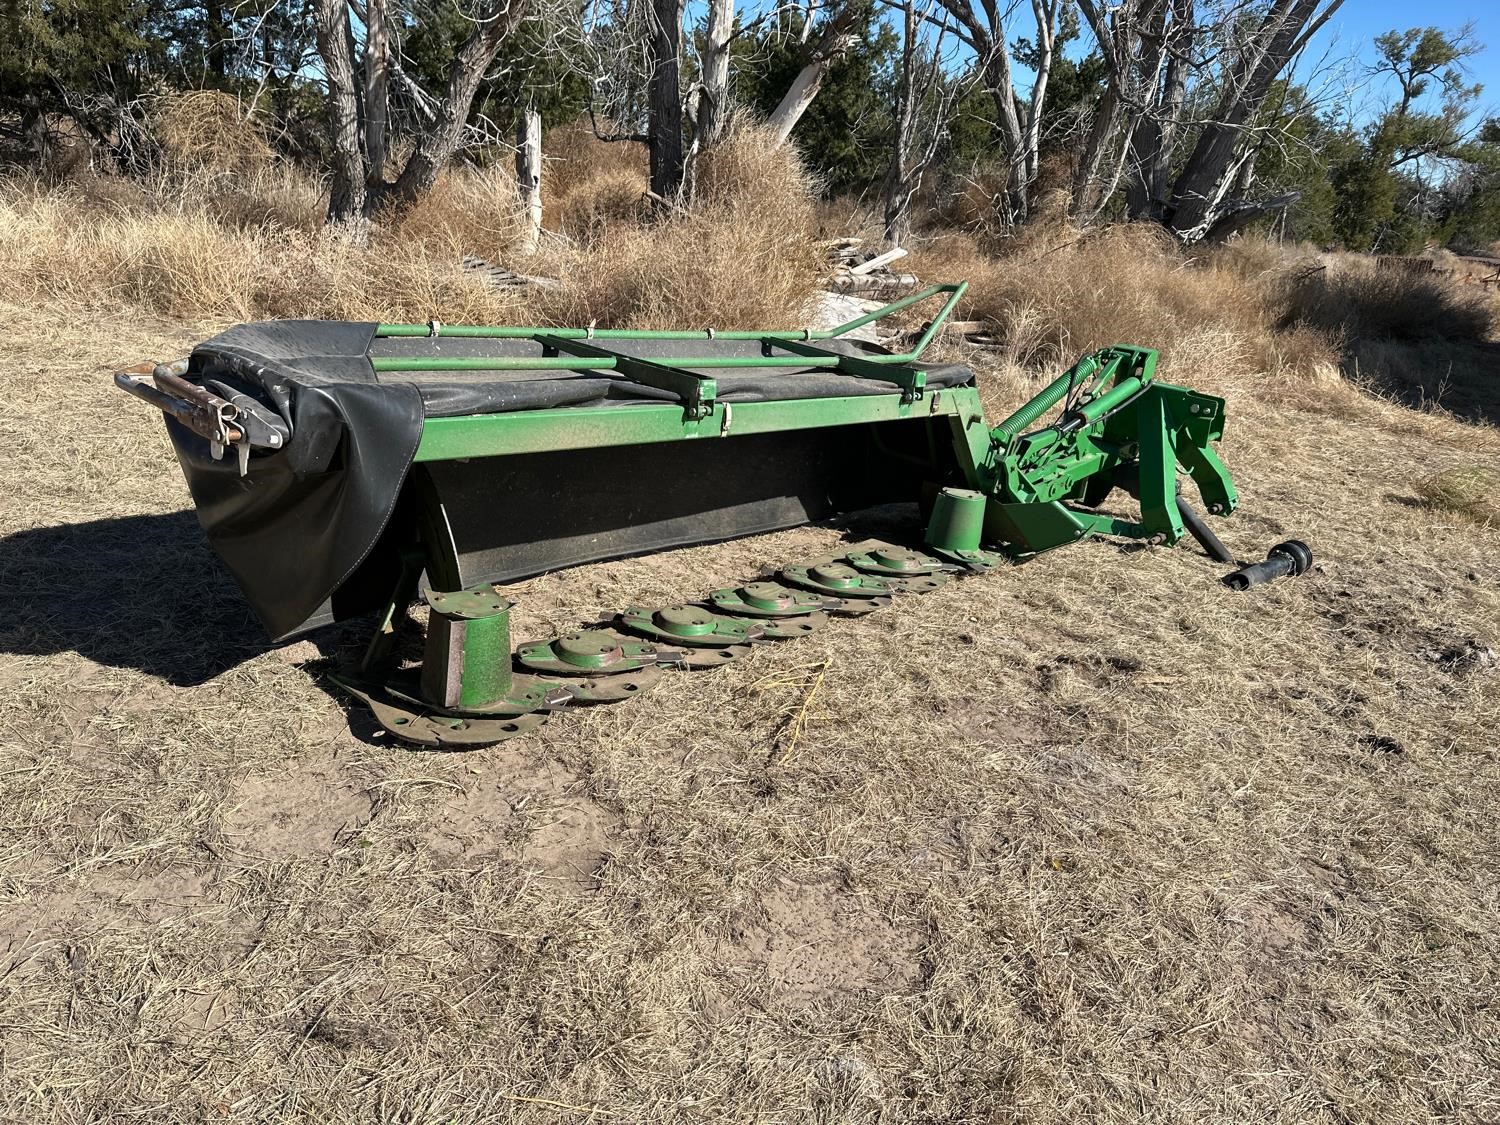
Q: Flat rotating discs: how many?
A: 5